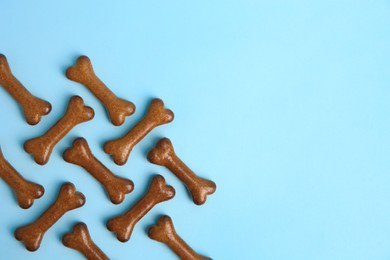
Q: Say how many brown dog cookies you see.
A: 11